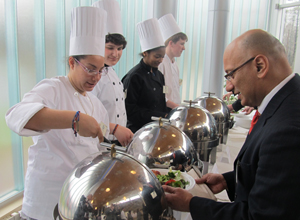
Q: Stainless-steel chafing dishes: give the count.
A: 4